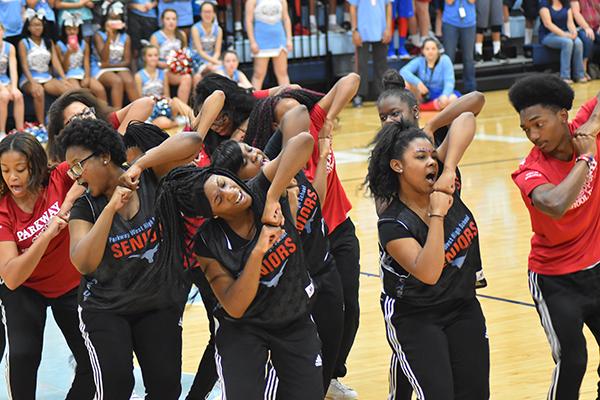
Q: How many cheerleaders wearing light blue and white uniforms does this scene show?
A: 9